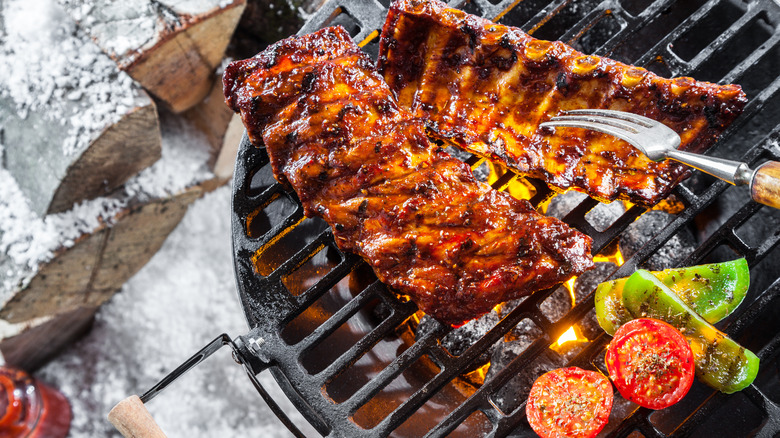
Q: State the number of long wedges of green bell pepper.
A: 2